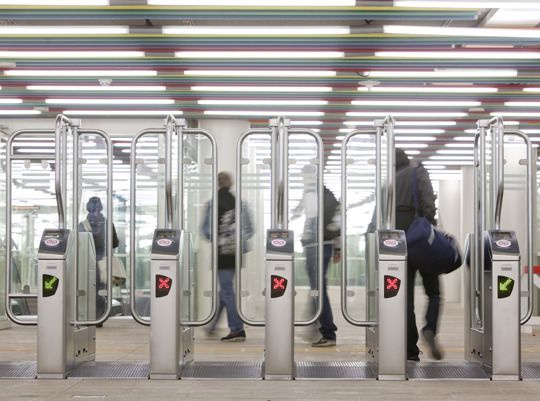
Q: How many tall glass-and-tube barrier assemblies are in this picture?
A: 5